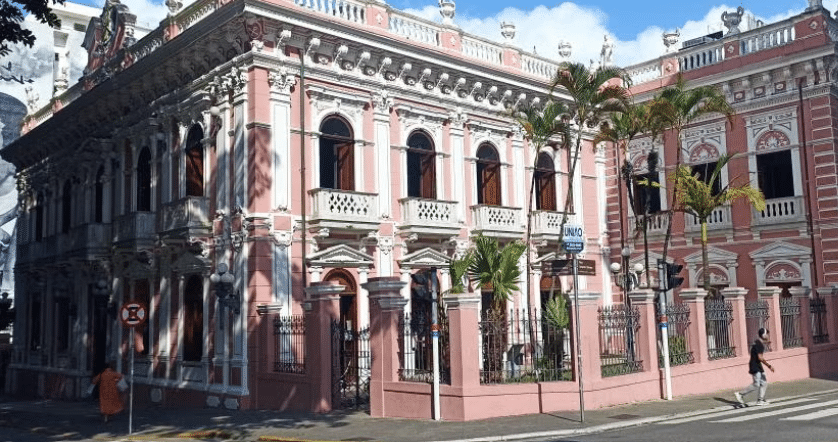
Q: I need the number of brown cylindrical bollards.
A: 0